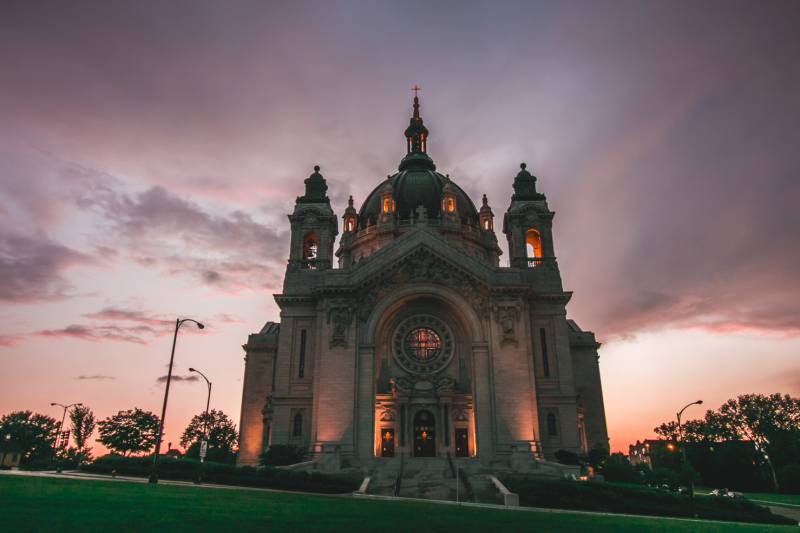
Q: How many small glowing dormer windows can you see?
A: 4